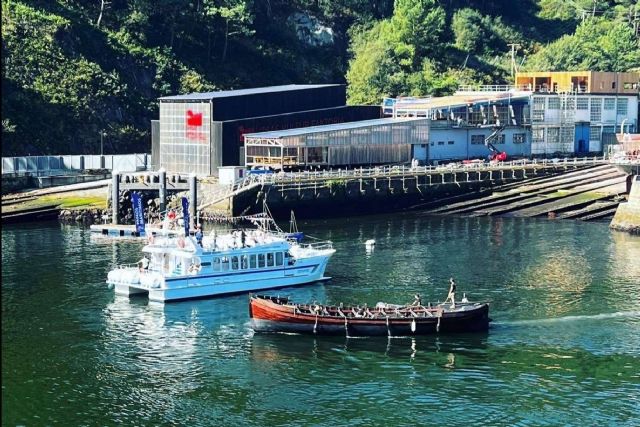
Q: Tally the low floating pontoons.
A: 1